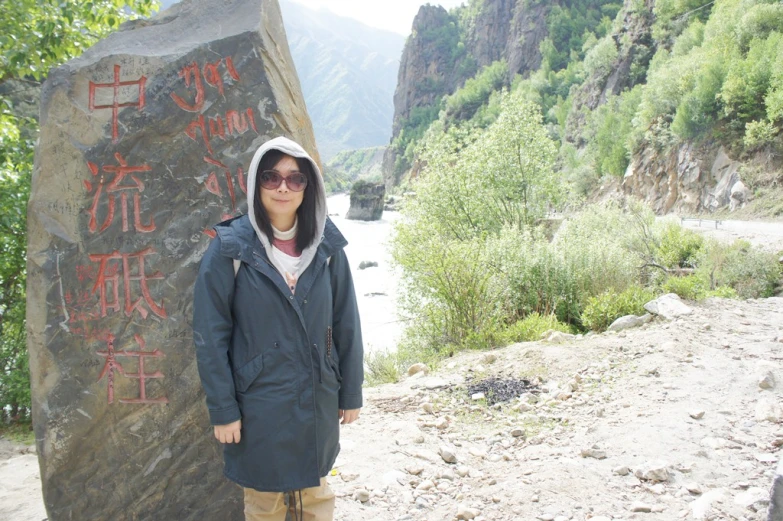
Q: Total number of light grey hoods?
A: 1